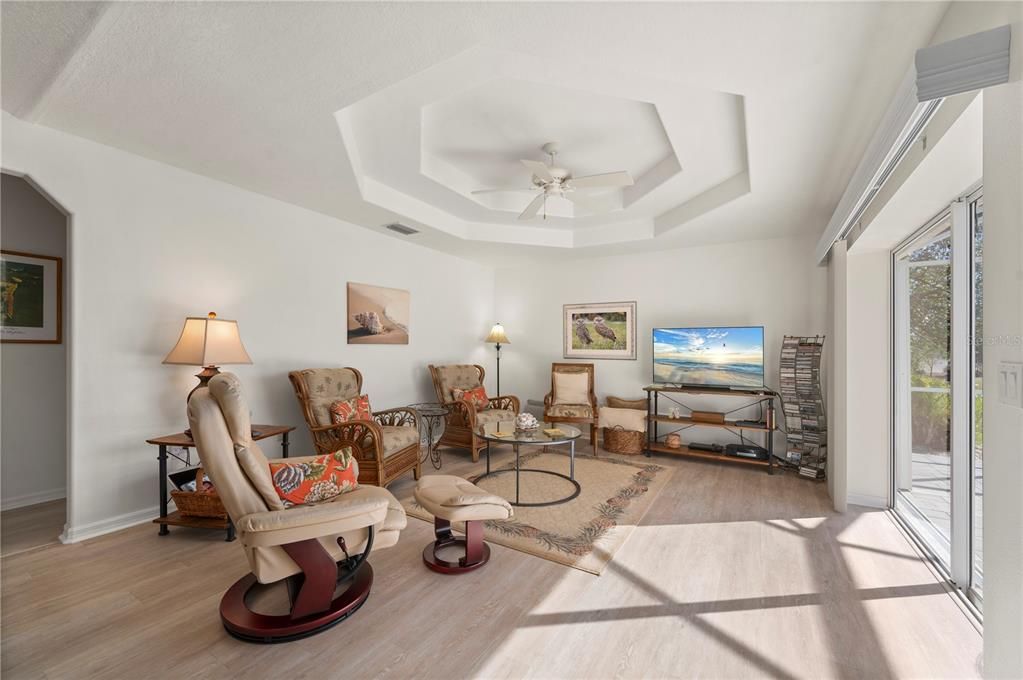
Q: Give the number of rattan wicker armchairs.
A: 2